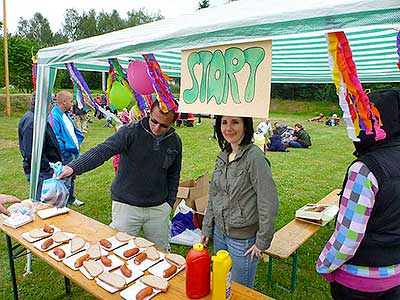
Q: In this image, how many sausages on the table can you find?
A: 11